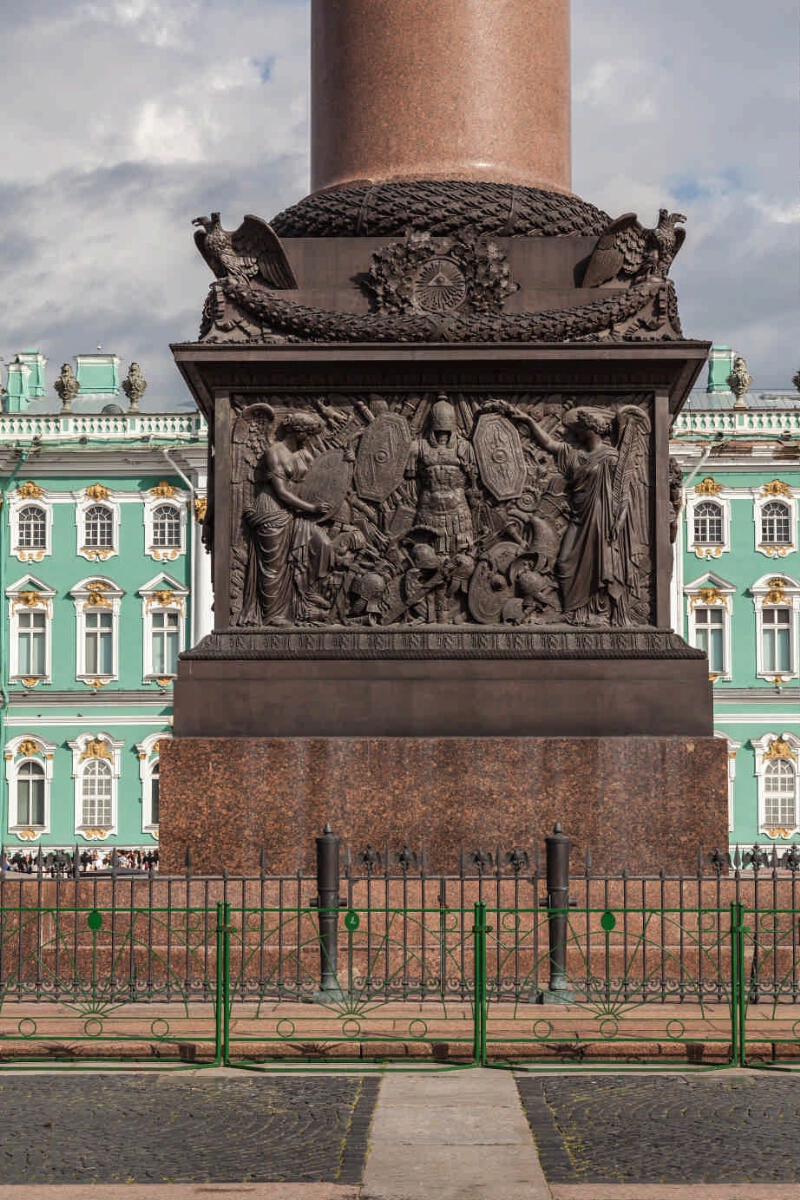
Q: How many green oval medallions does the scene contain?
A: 3